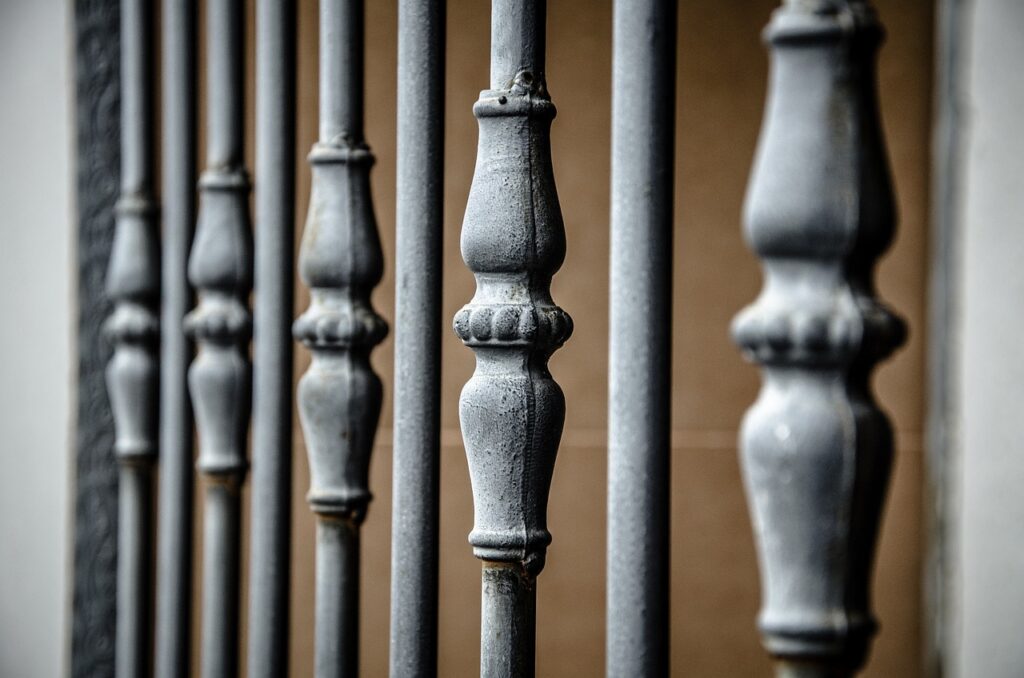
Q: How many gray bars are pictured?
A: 9